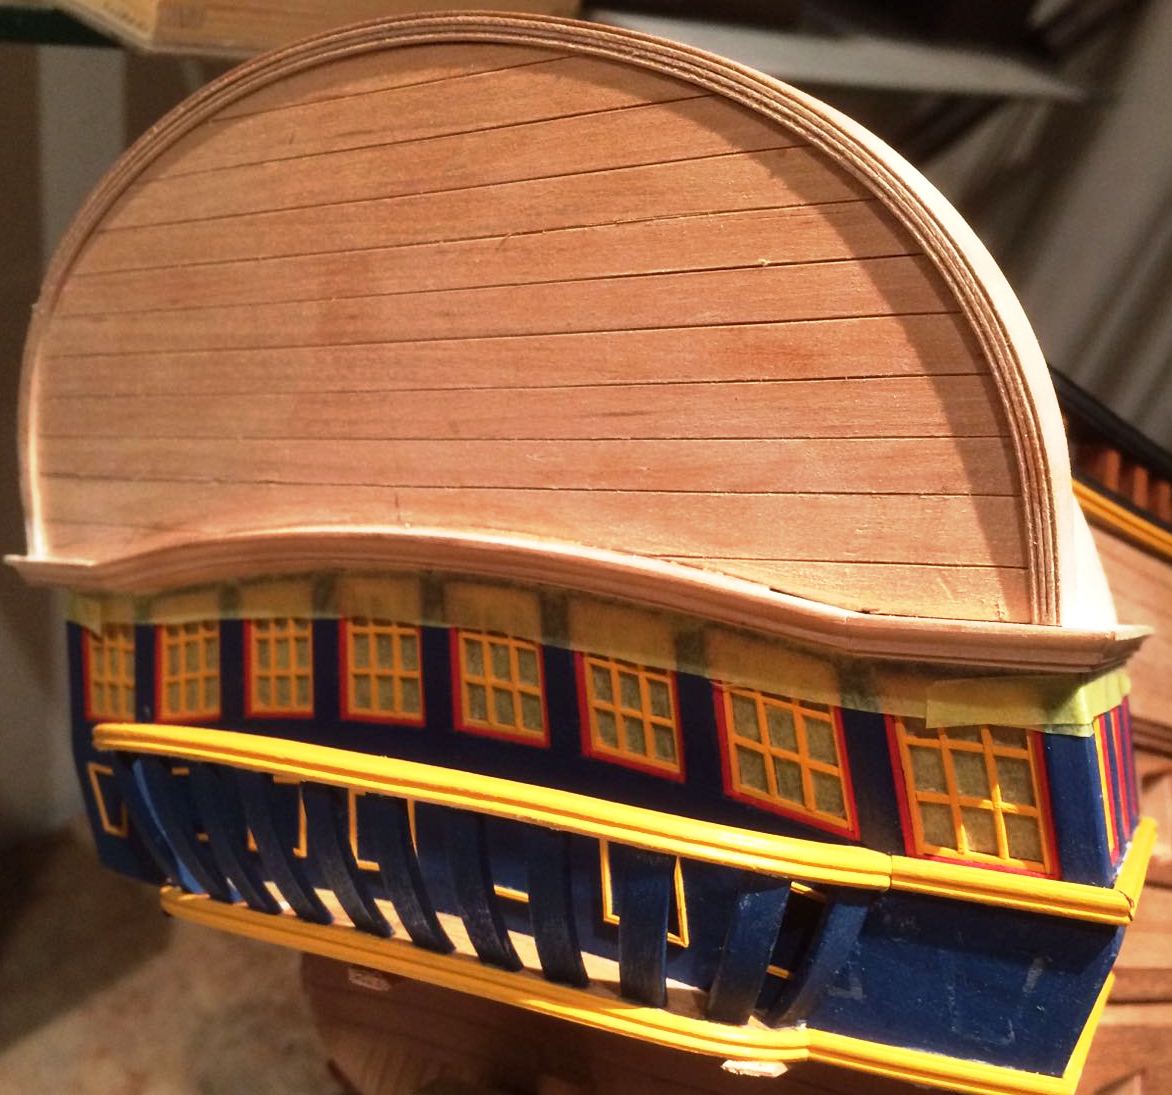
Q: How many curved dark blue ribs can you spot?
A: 11